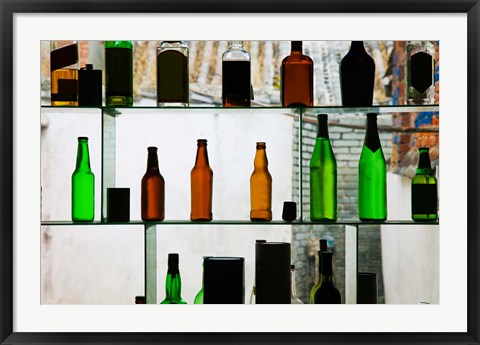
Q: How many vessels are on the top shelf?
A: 8